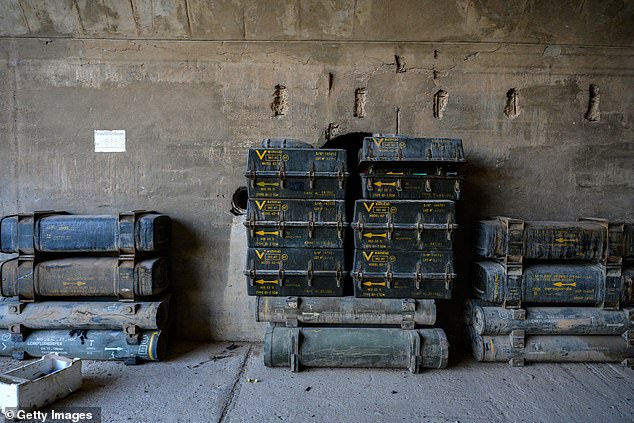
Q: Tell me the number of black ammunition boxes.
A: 6